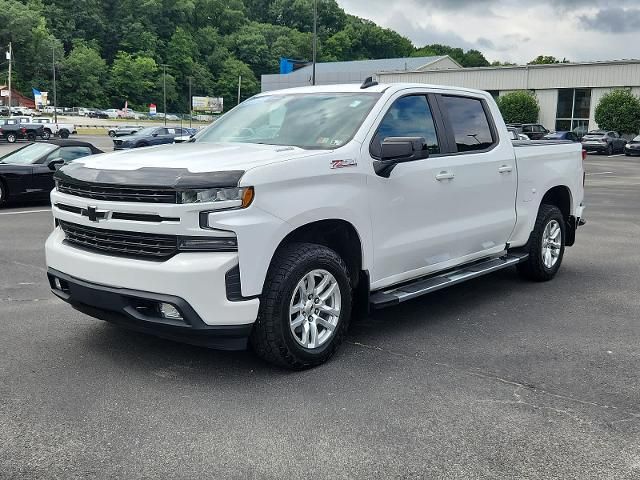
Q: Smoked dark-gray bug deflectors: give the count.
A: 1